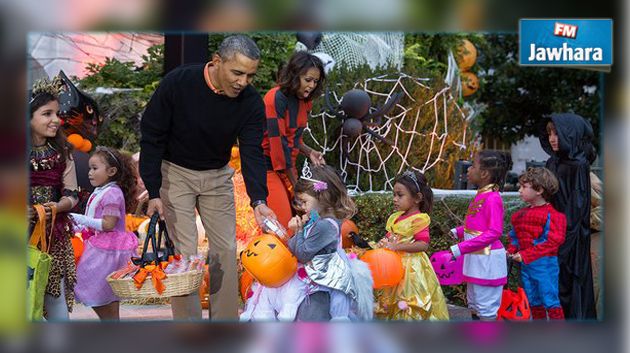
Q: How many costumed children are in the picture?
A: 7